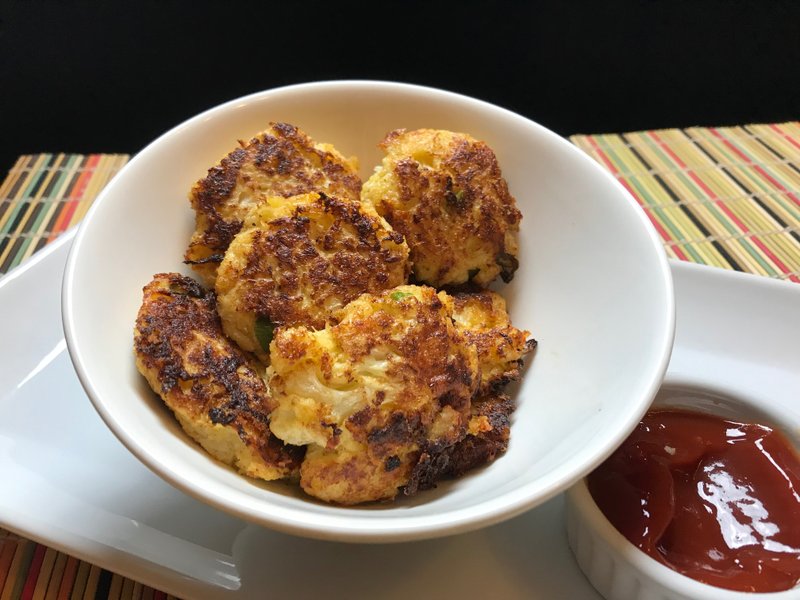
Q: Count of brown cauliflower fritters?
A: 6